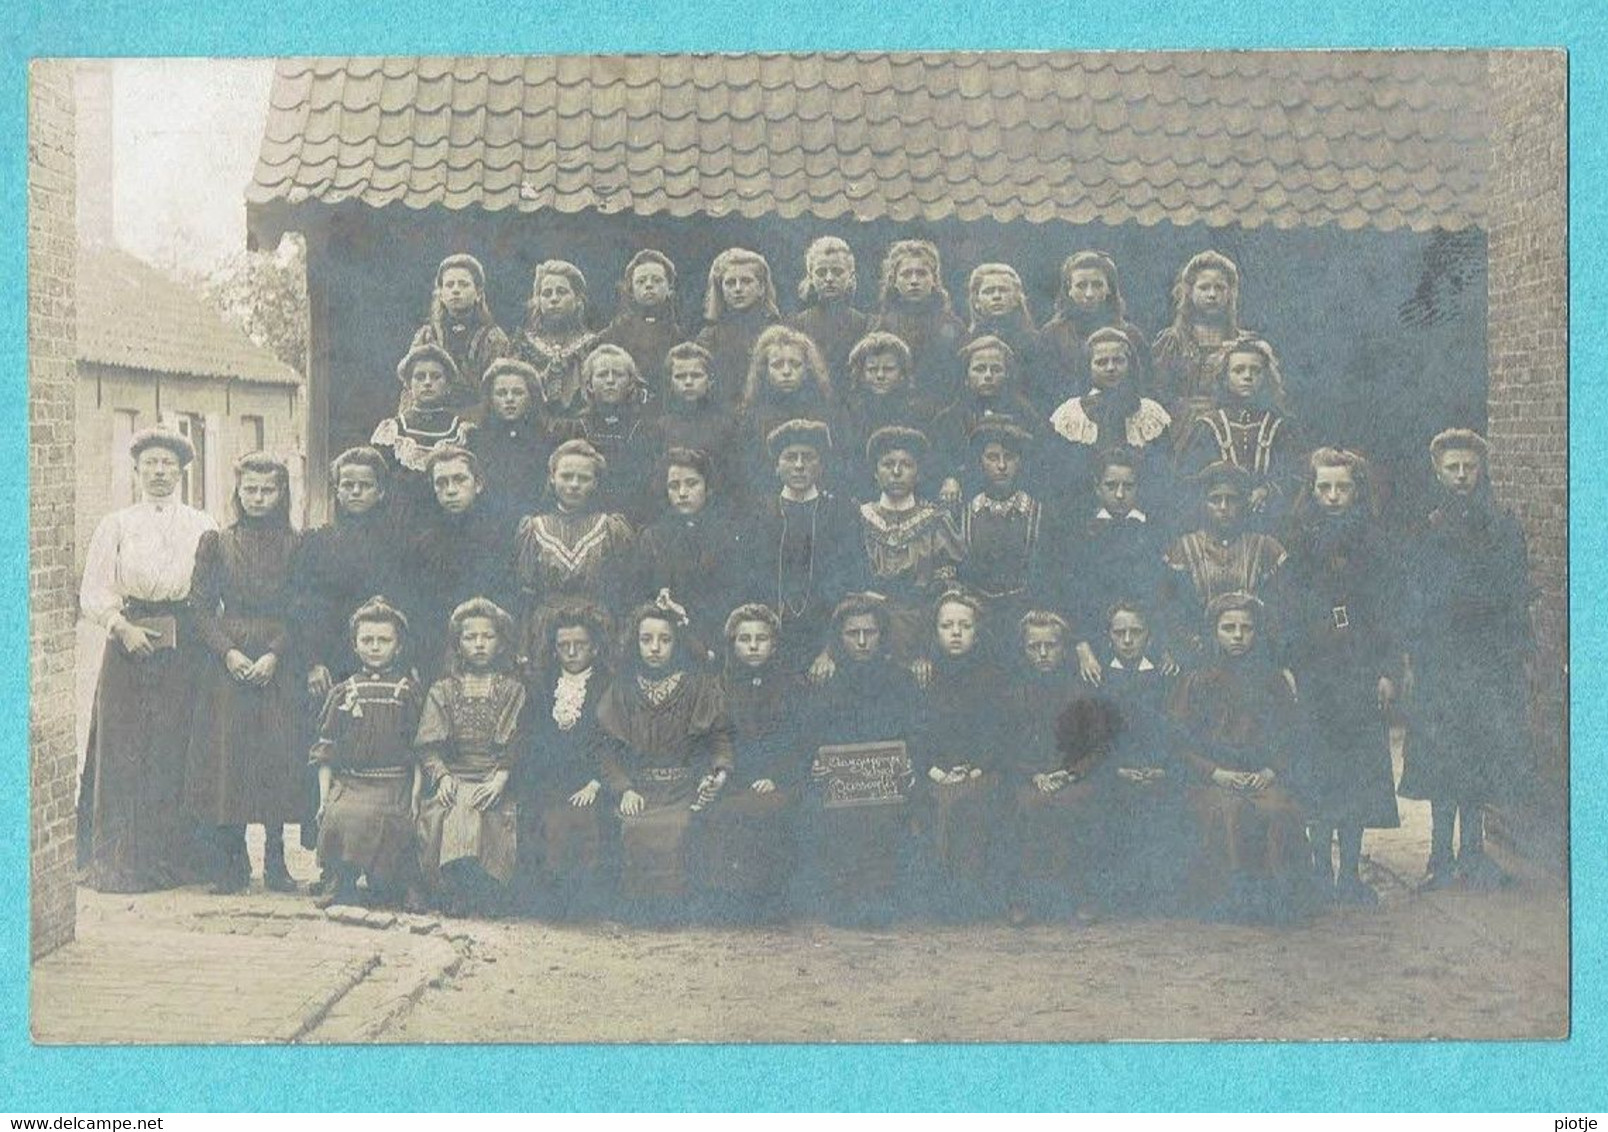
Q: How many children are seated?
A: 10